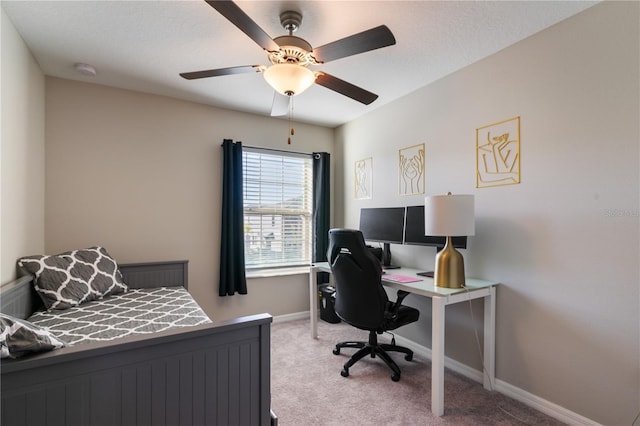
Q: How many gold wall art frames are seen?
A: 3